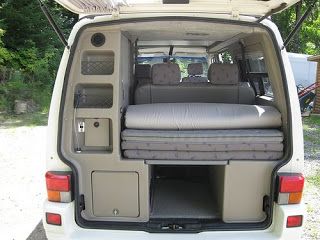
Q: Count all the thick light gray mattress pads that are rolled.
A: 1